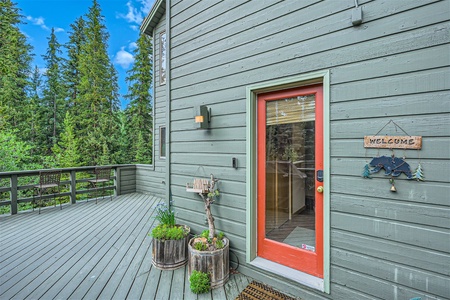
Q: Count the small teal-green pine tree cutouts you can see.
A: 2